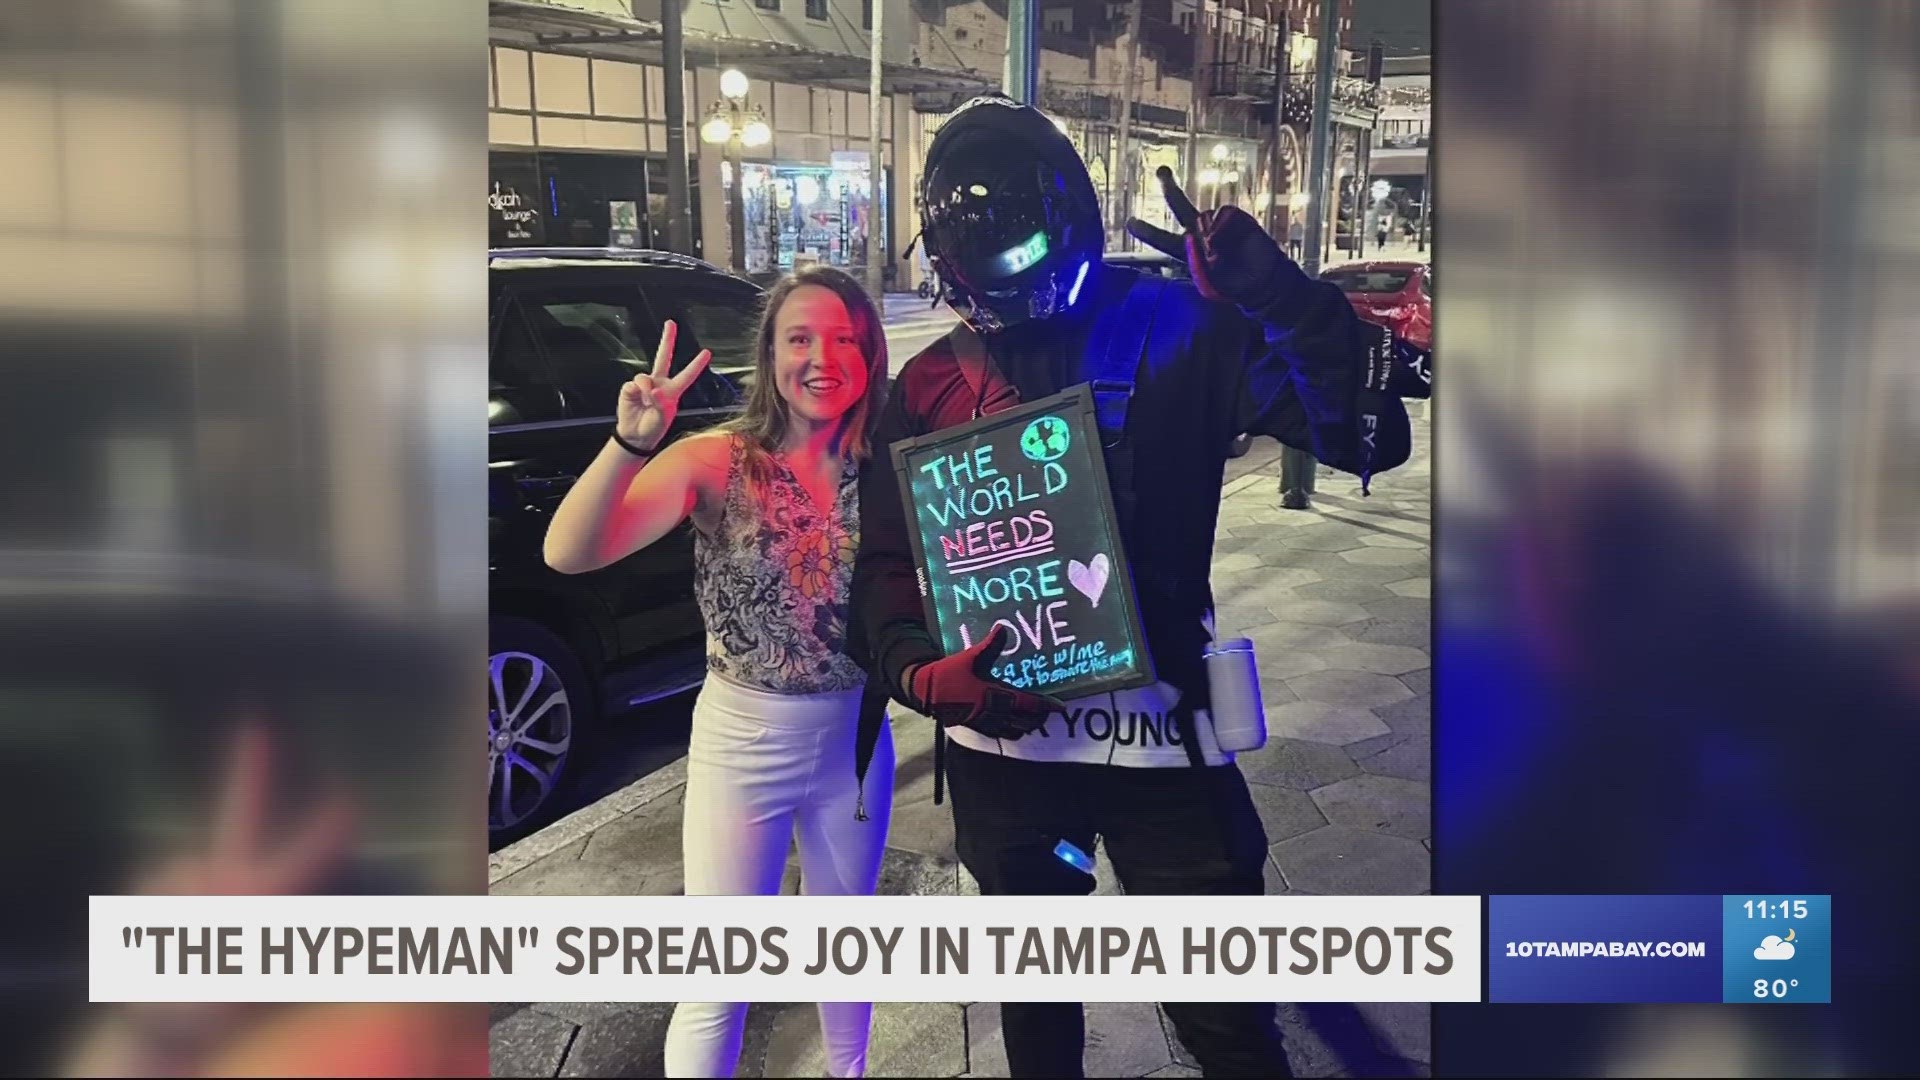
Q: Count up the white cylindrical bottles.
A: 1